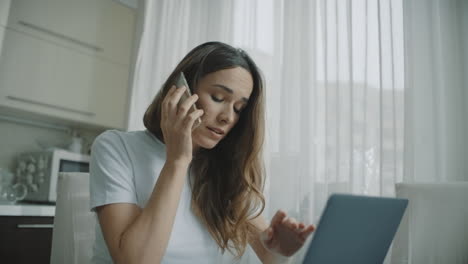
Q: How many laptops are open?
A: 1